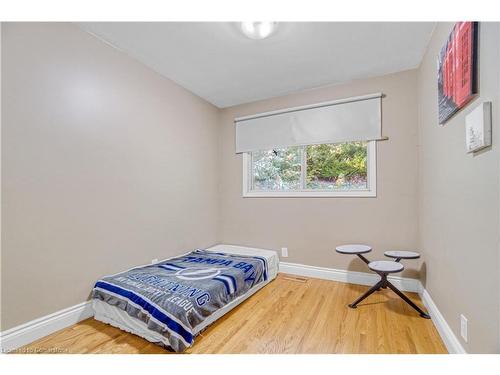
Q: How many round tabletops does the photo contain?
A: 3